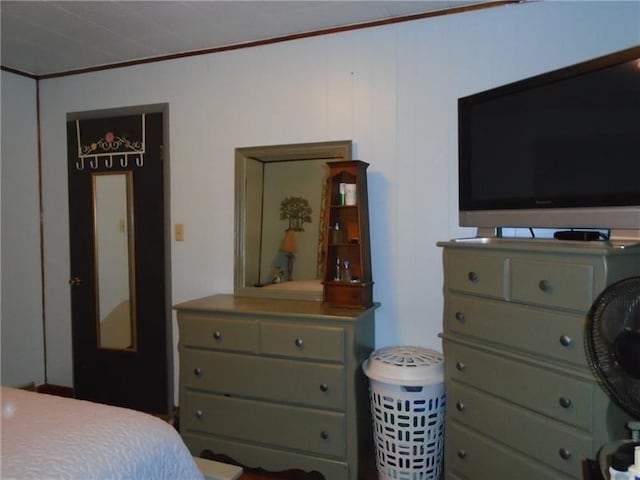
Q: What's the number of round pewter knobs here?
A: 15